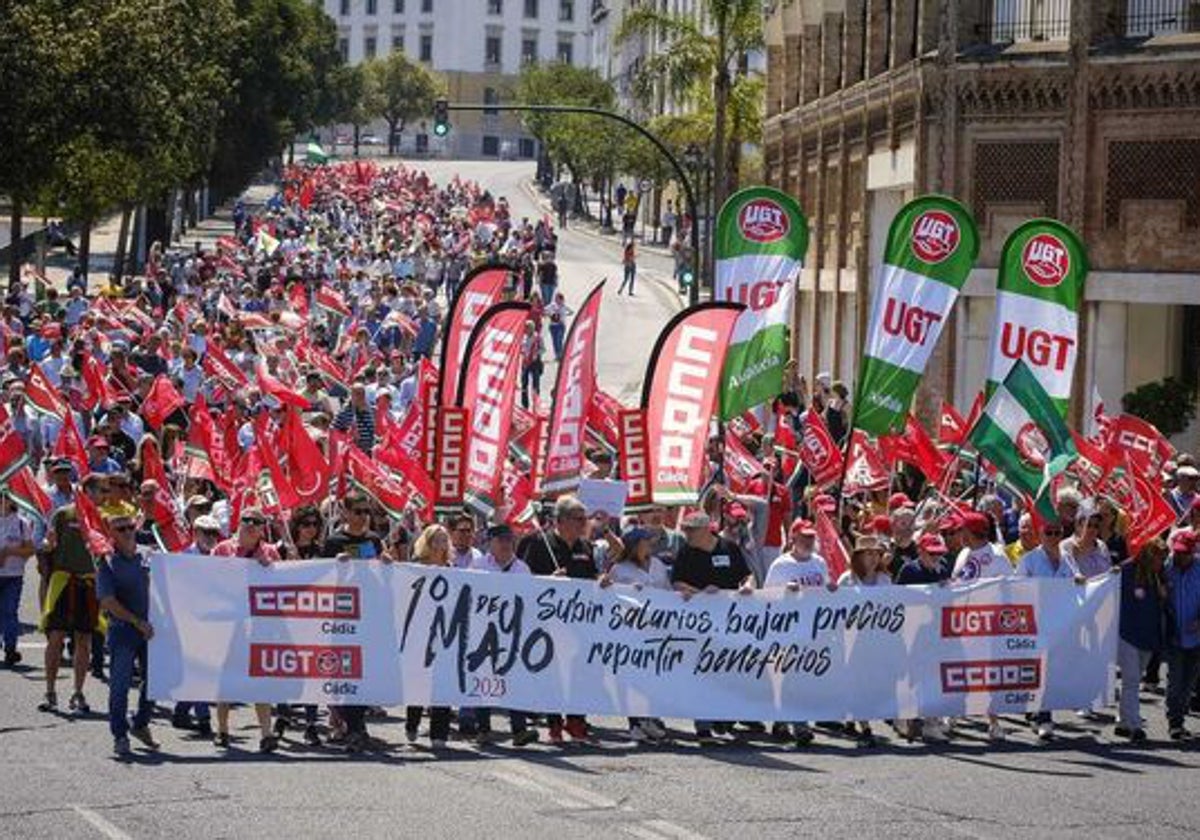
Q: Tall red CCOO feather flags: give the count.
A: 4